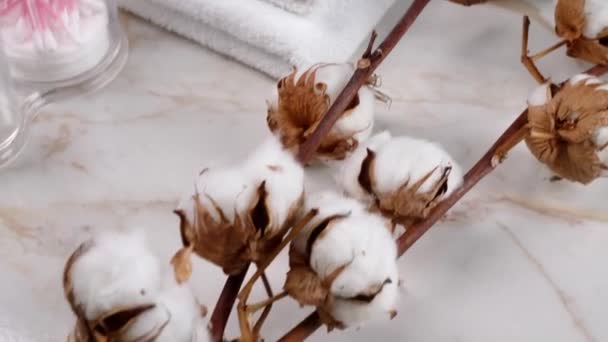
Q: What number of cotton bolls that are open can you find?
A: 7